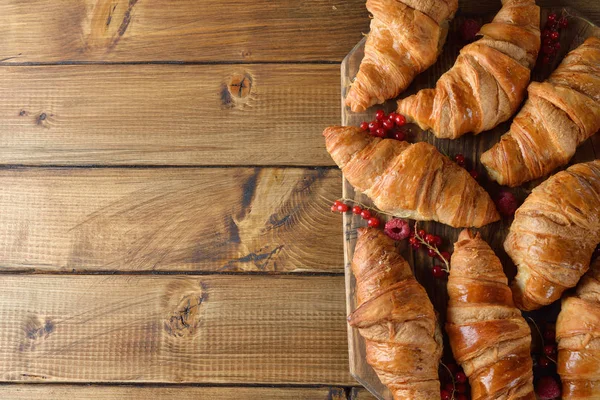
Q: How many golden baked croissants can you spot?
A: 8